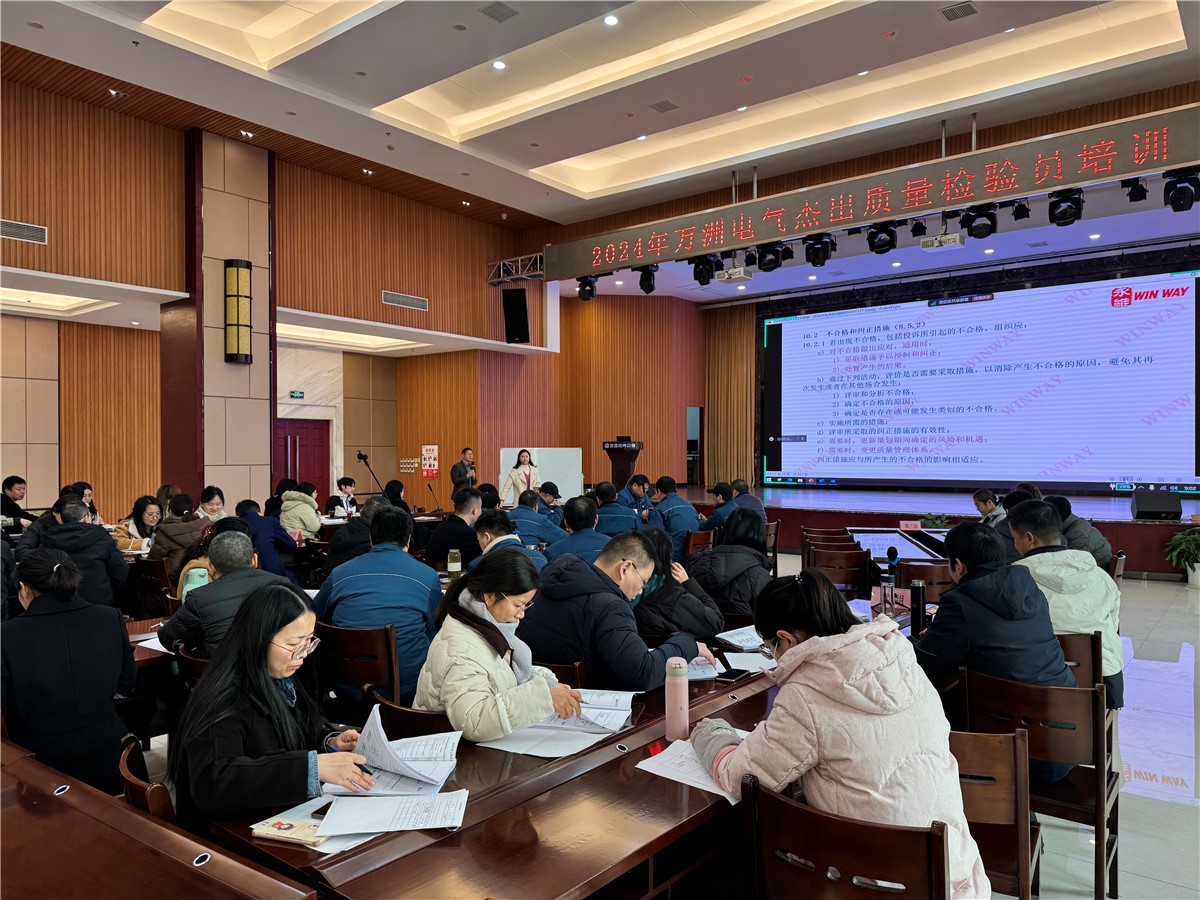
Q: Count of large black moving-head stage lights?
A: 9